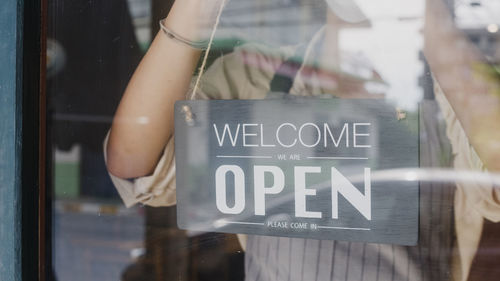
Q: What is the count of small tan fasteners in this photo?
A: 2